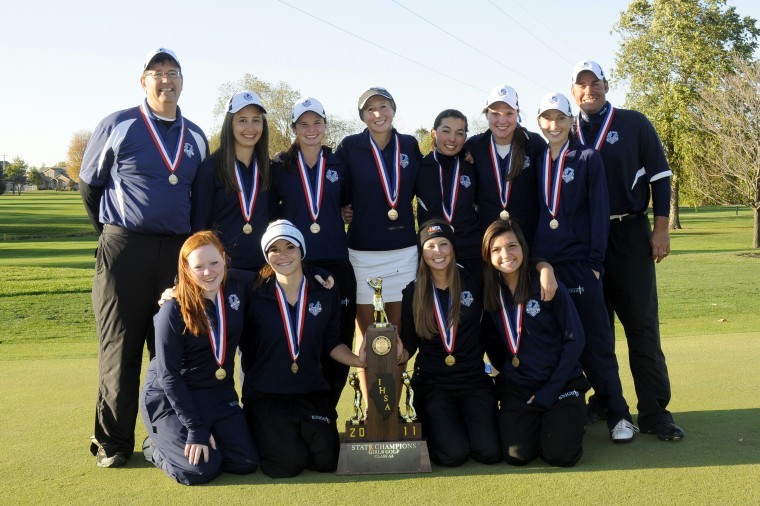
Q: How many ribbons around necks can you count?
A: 12